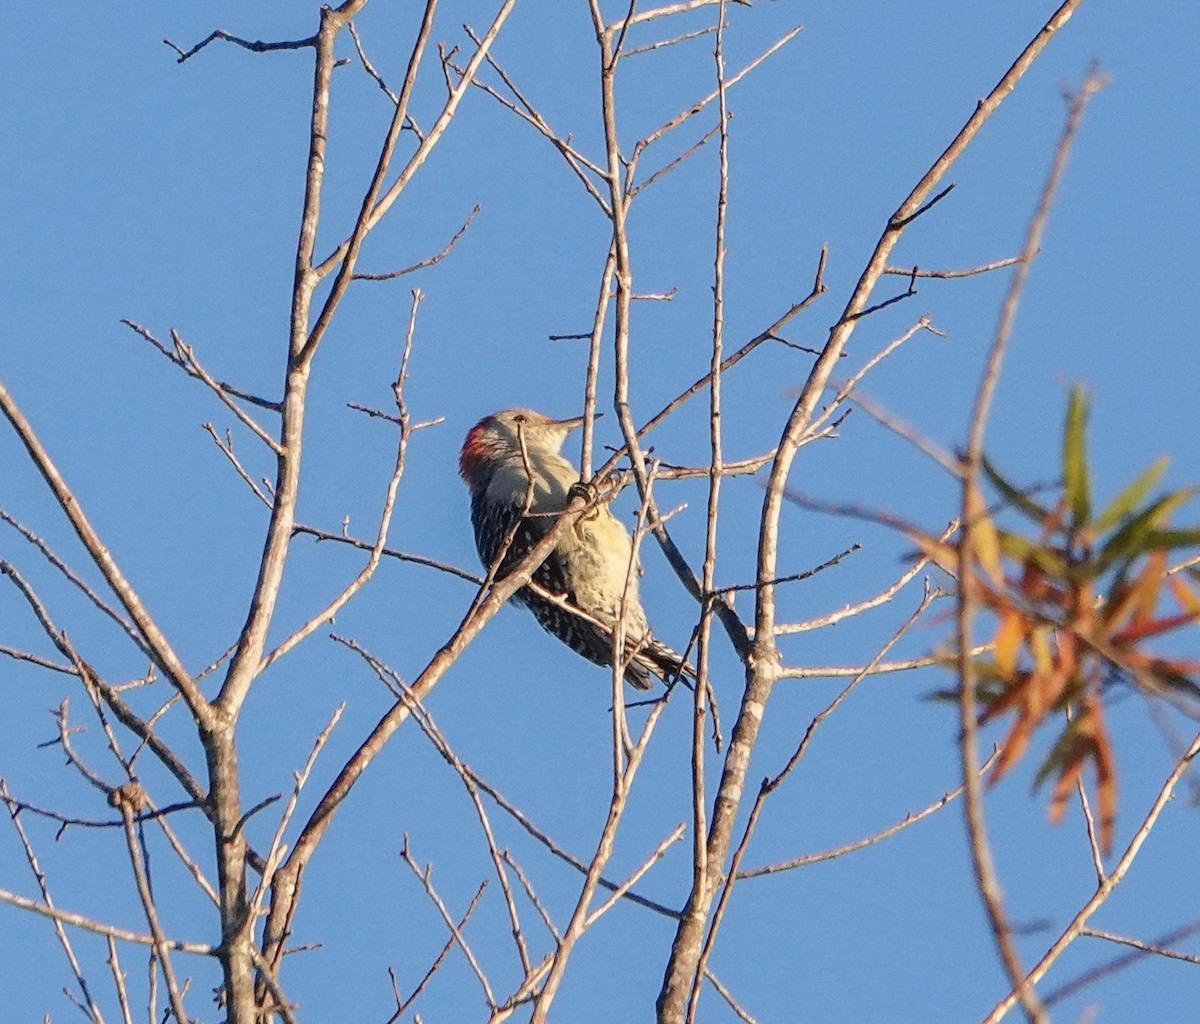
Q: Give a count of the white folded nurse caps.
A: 0